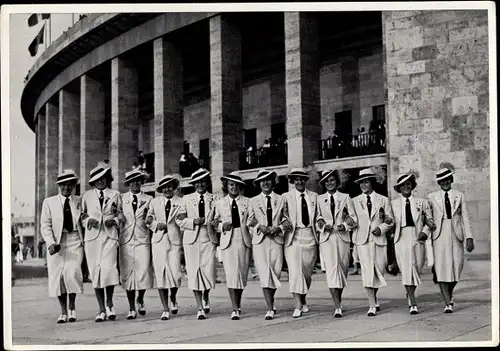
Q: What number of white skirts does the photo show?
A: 12